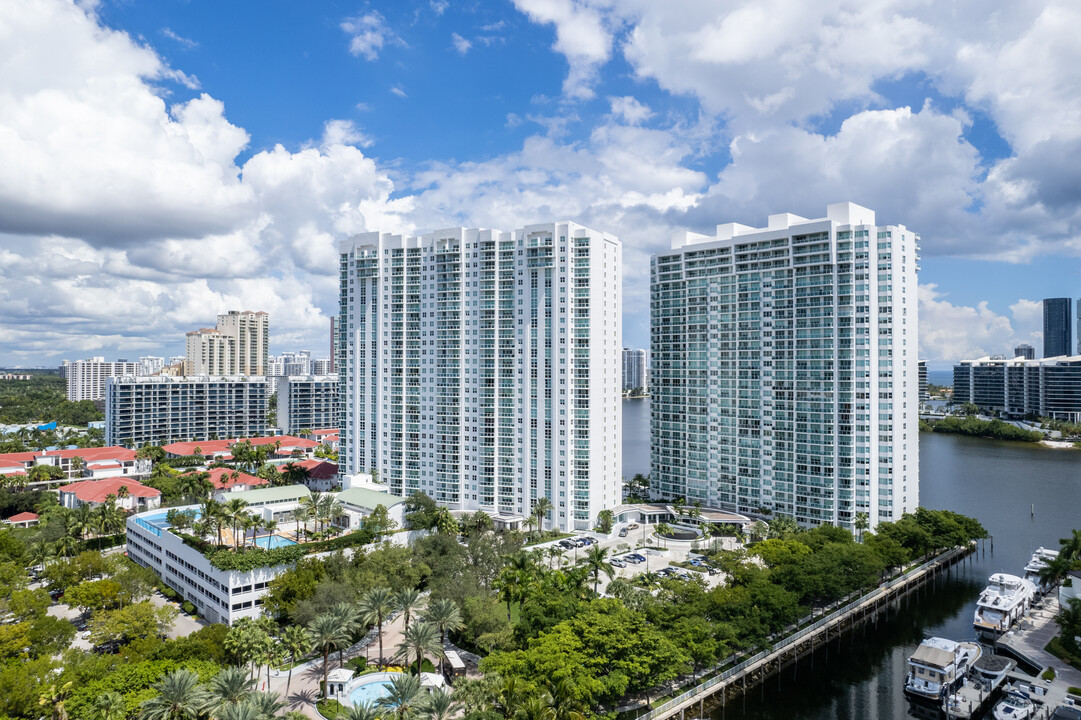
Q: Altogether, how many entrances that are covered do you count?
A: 2